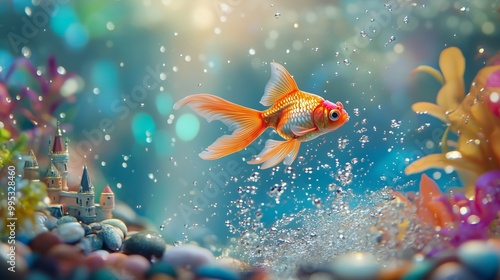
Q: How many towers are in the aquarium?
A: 5